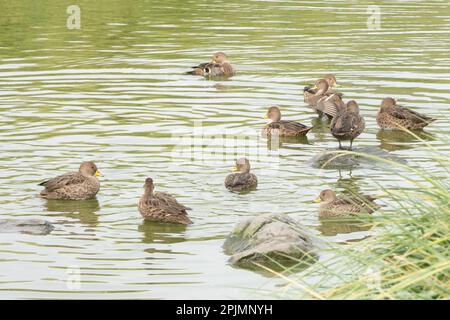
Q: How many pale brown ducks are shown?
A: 10